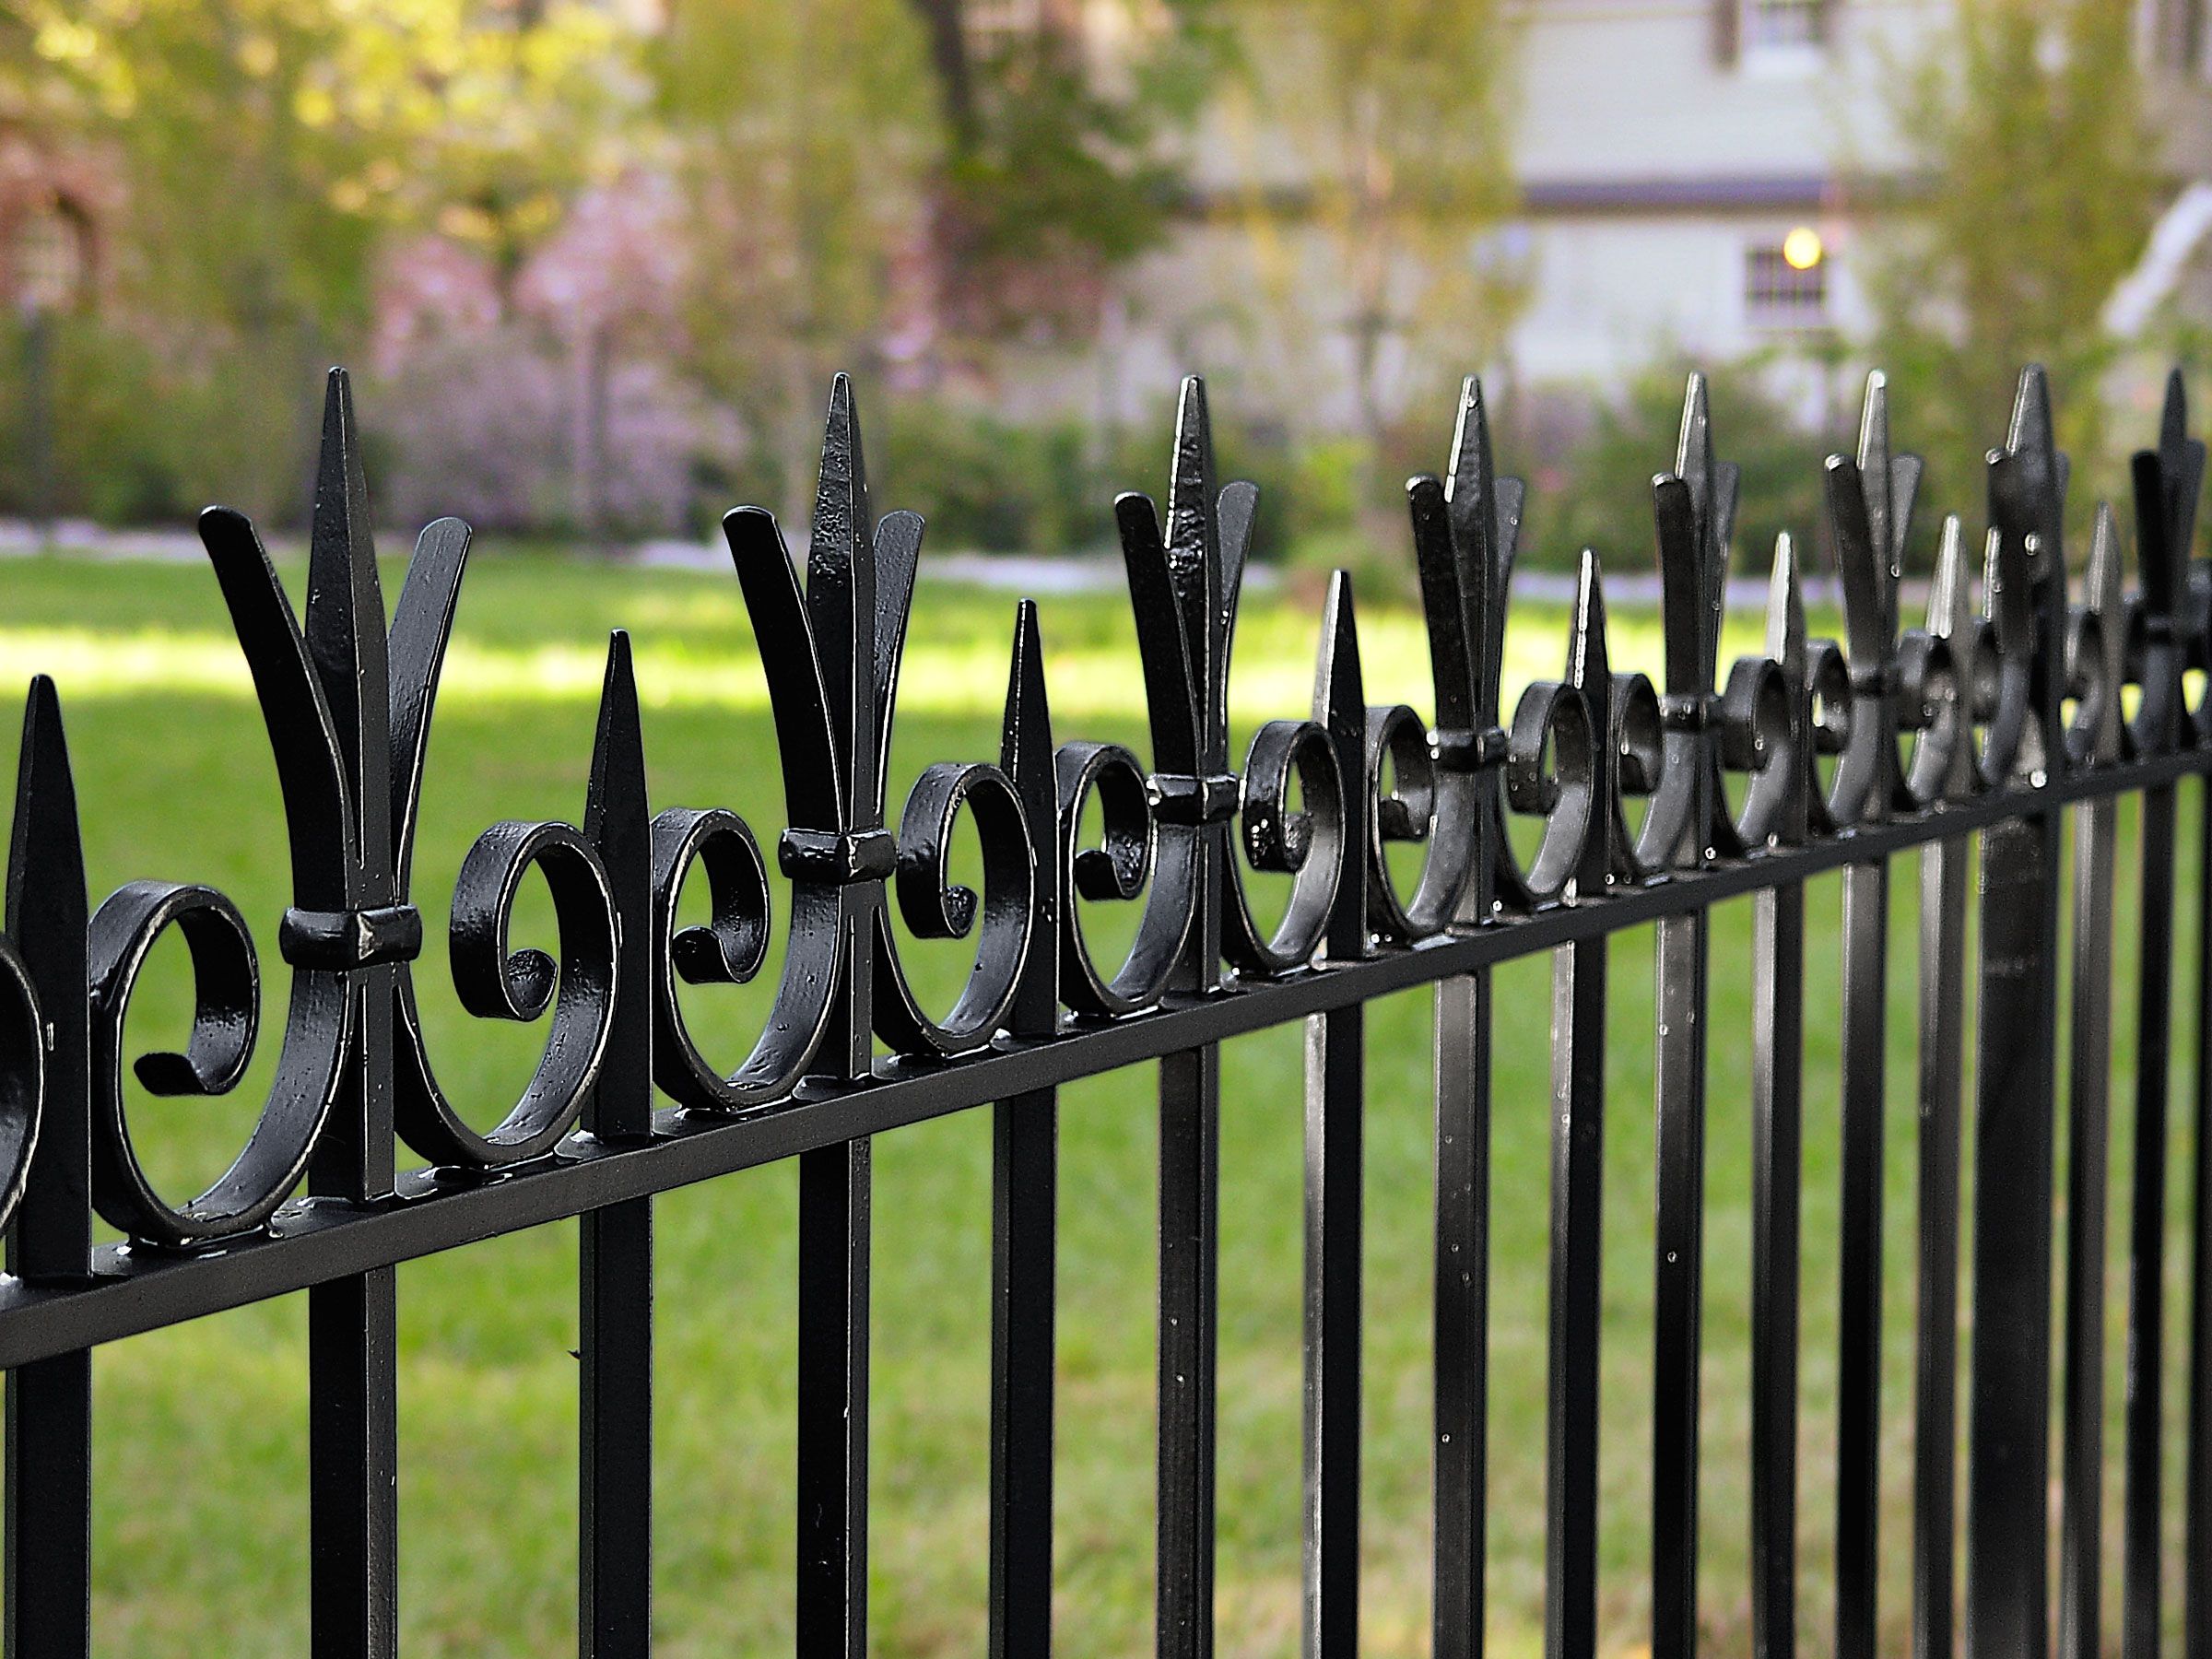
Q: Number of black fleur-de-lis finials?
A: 8